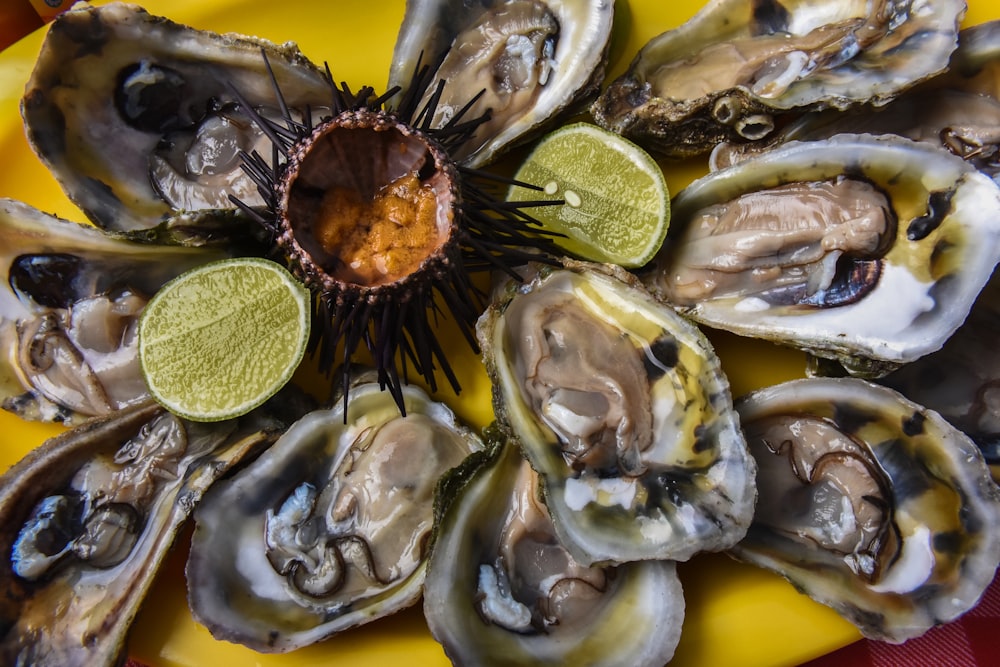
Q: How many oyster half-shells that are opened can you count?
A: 12